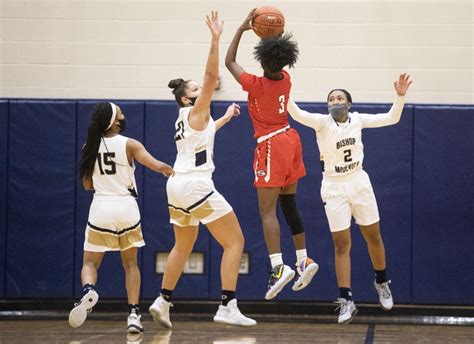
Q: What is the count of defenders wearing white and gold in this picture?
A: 3